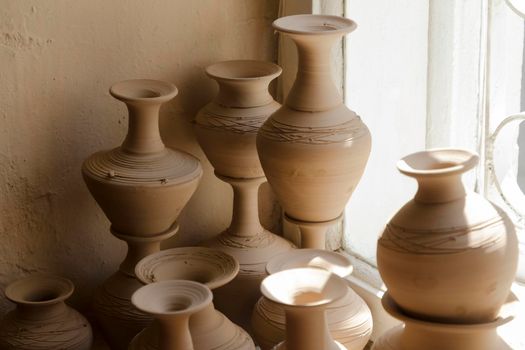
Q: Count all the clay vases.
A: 13